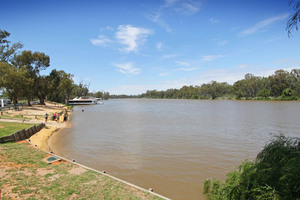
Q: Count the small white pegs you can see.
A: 6